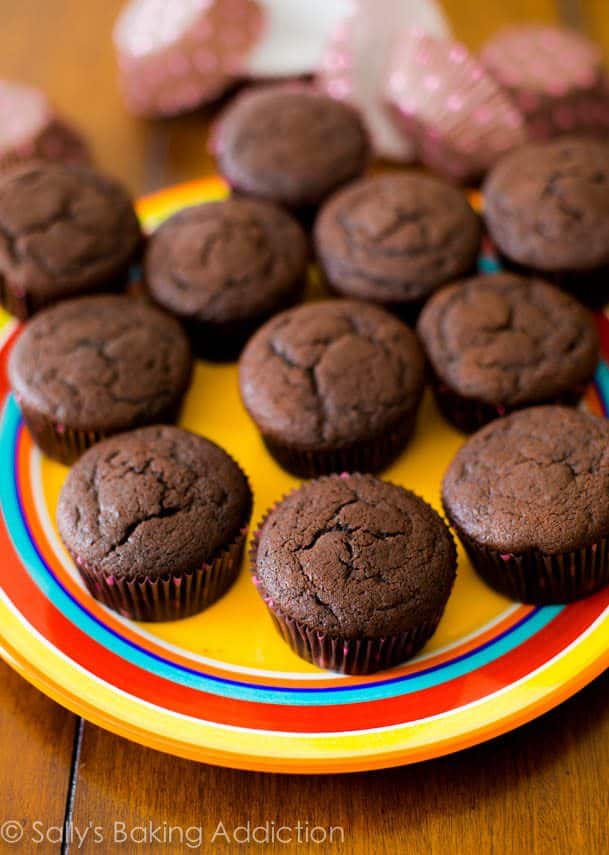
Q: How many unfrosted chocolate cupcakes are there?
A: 11